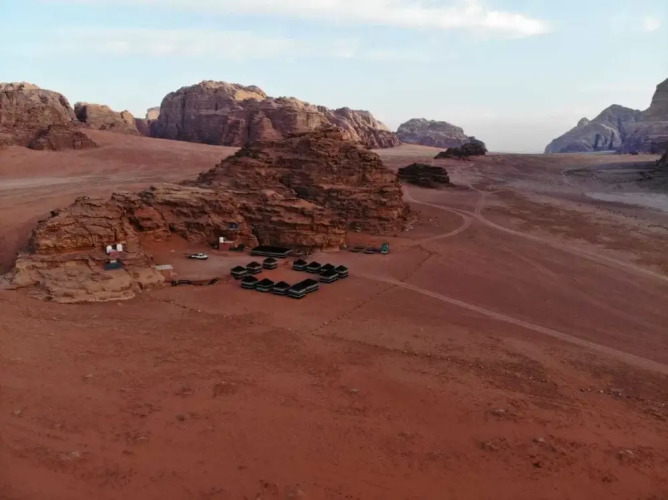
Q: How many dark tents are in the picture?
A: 13